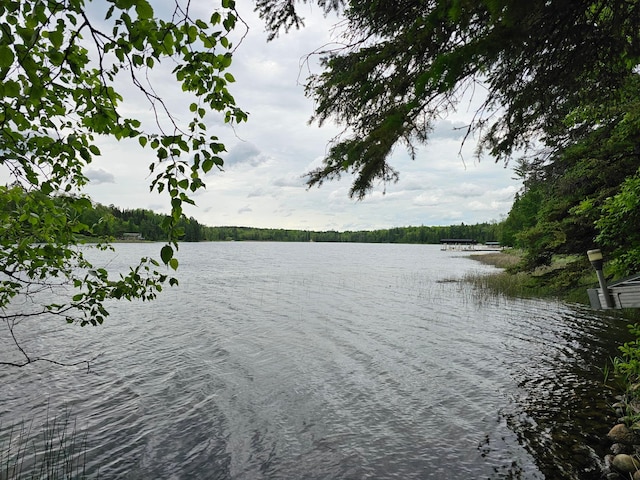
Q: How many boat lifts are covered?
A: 2